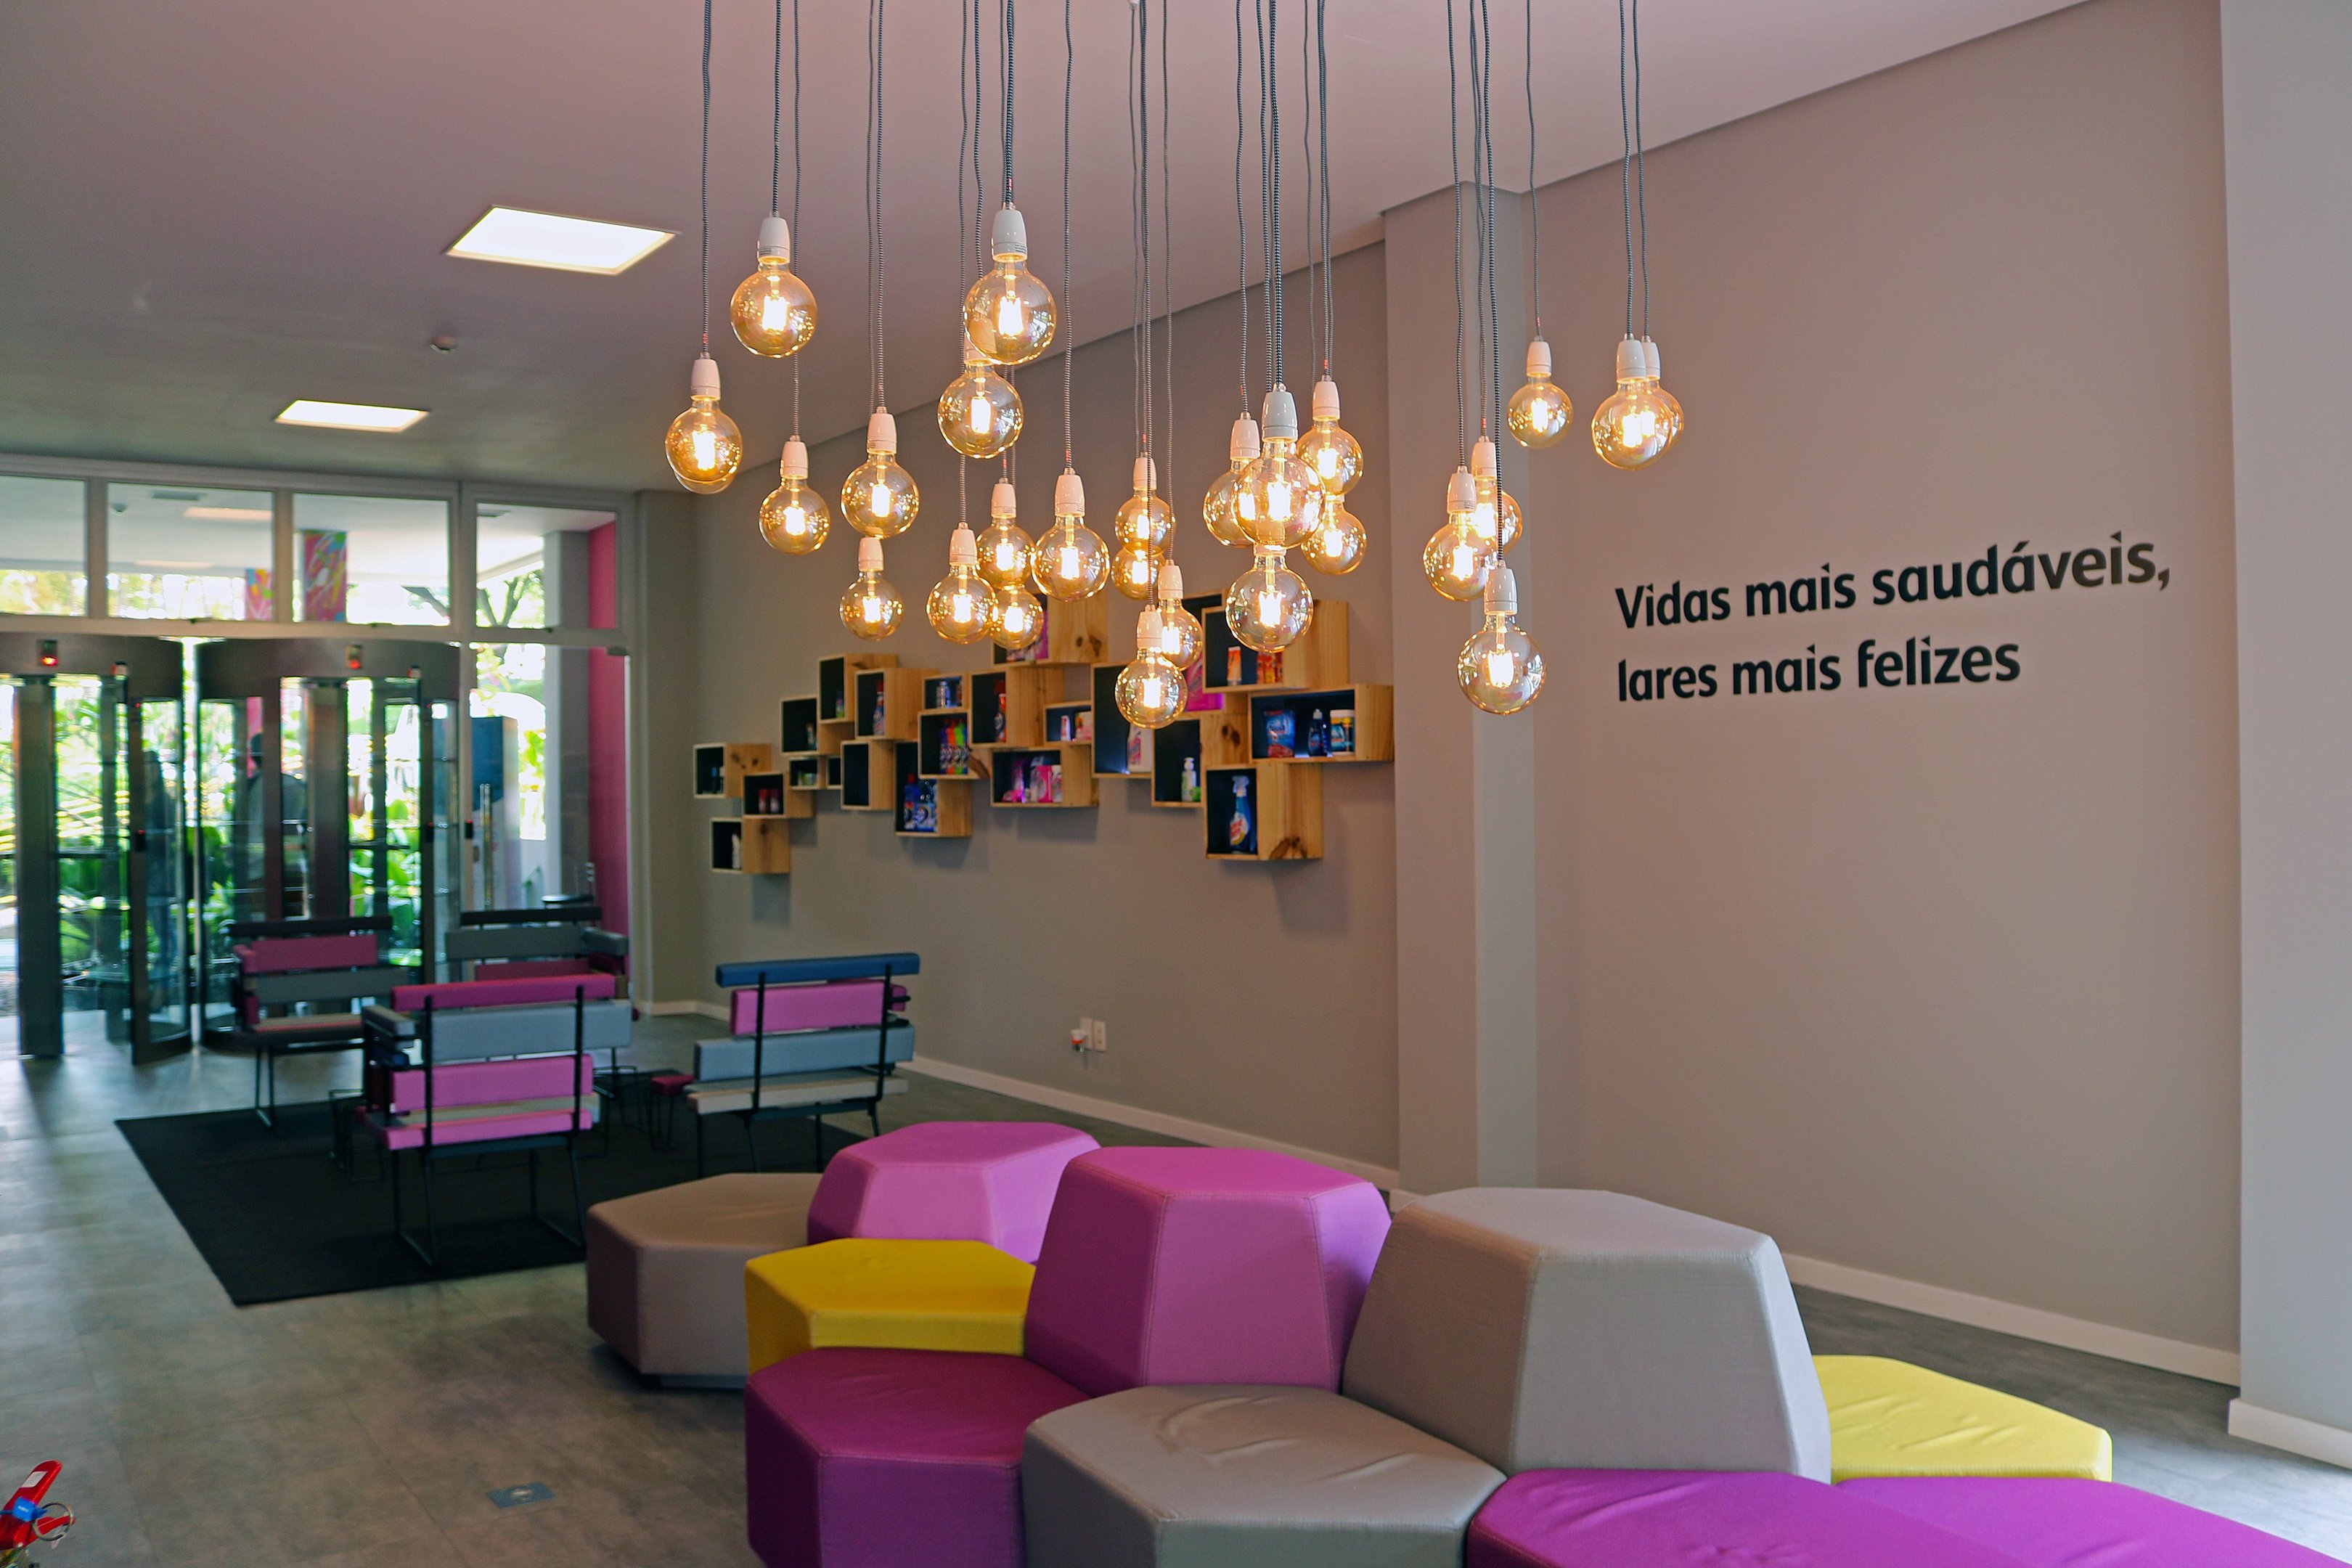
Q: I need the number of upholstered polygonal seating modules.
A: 10